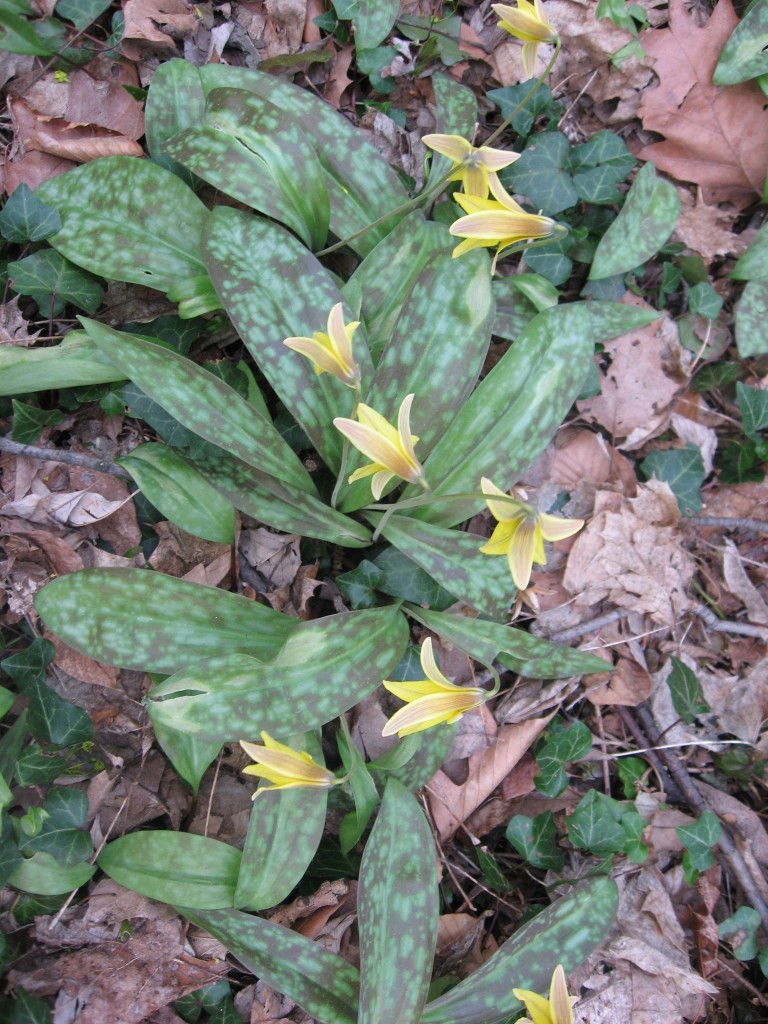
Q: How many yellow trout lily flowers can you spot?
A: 9